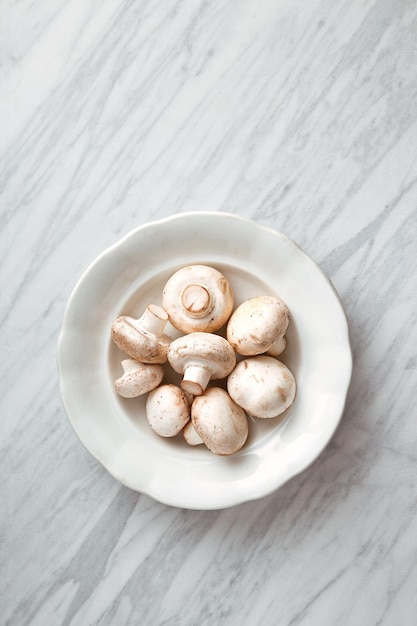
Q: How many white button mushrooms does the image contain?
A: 8